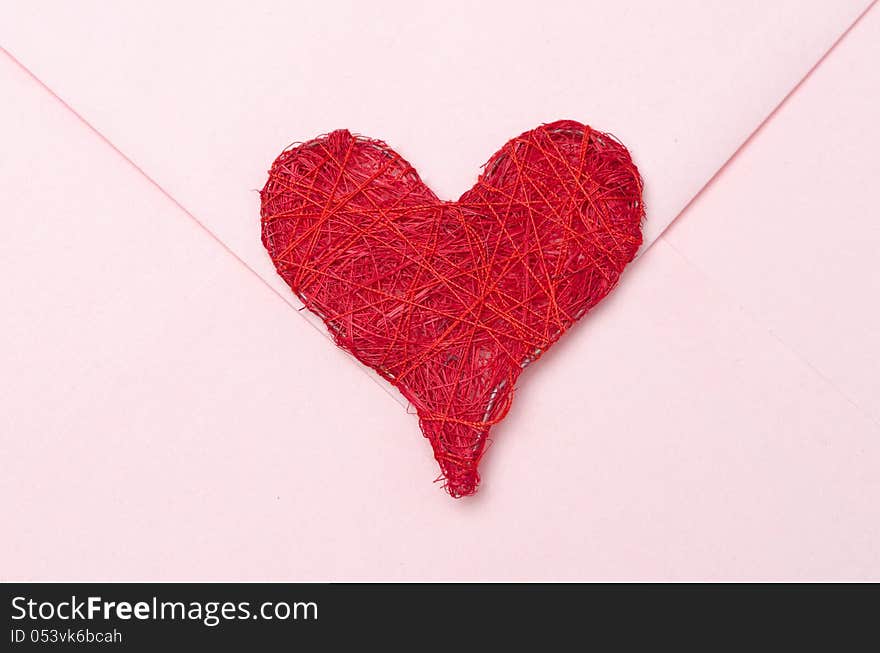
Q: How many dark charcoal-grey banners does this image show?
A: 1